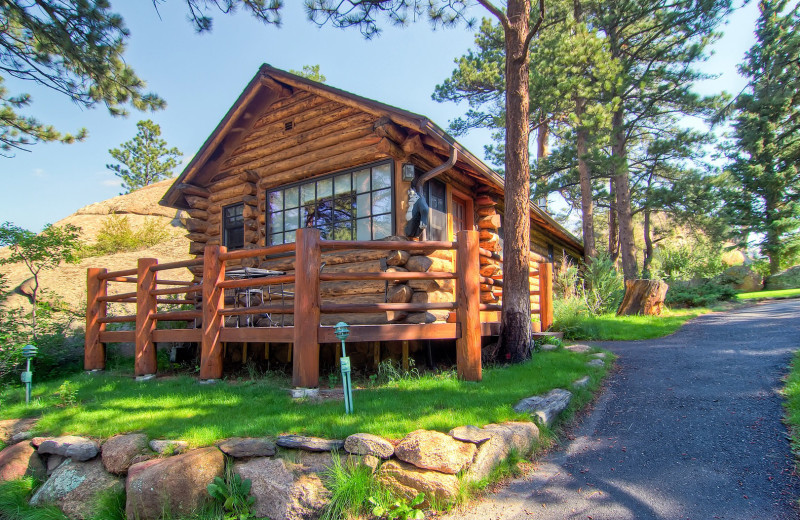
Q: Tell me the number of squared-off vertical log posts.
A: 6